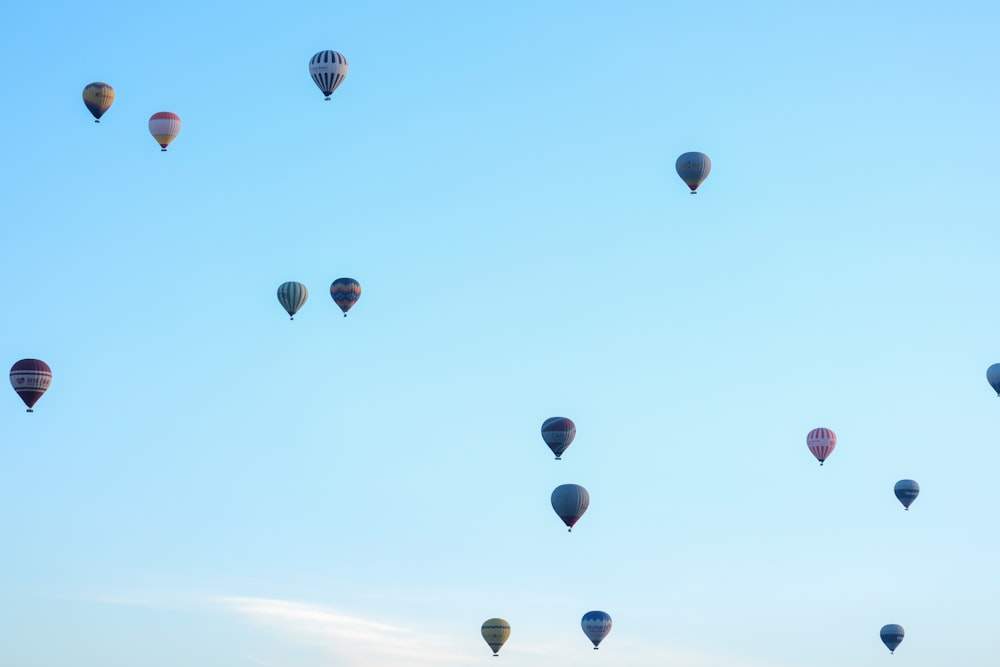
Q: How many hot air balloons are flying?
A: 15